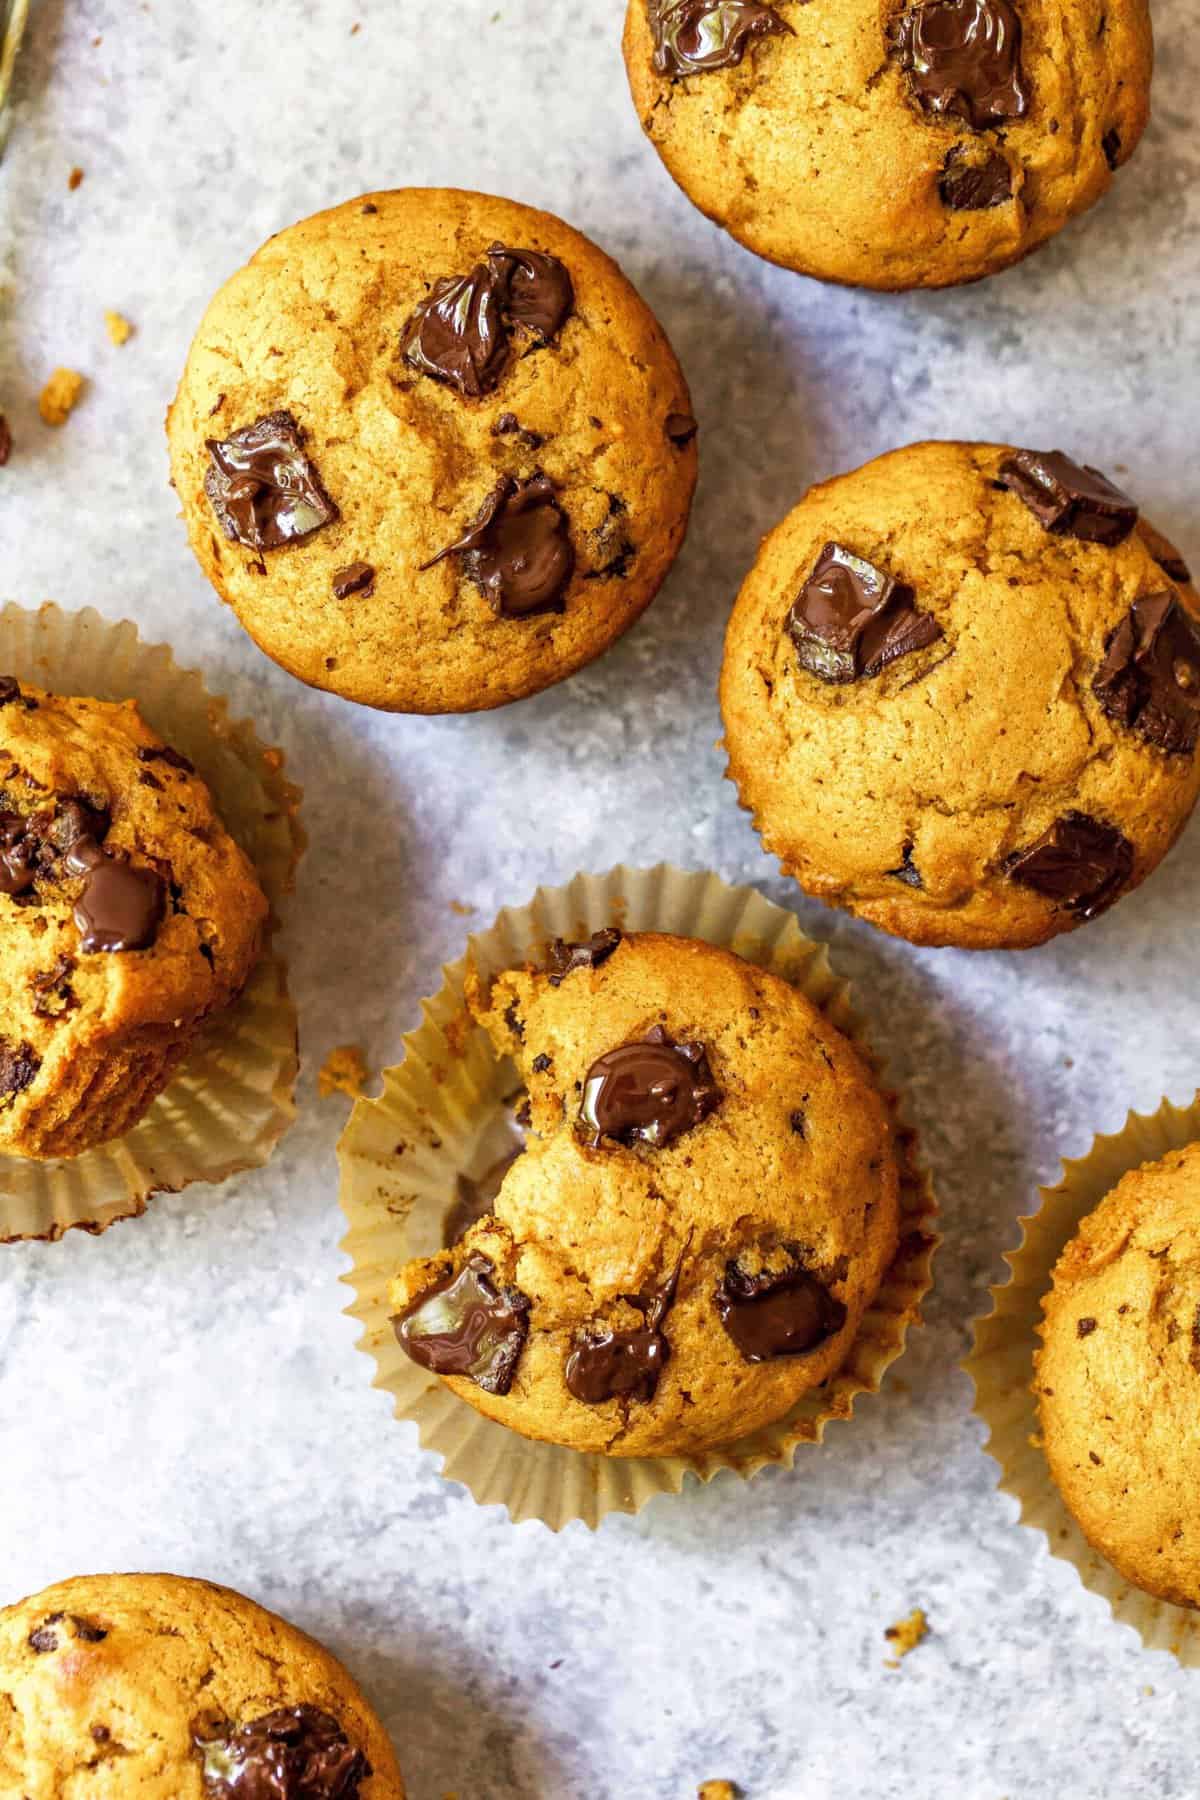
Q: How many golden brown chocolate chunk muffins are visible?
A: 7